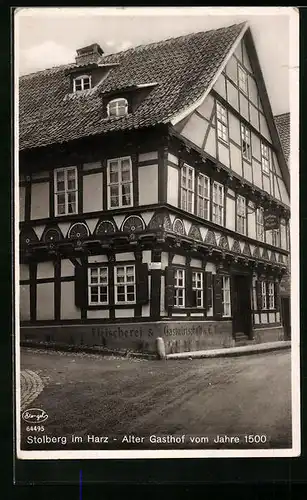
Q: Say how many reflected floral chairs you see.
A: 0